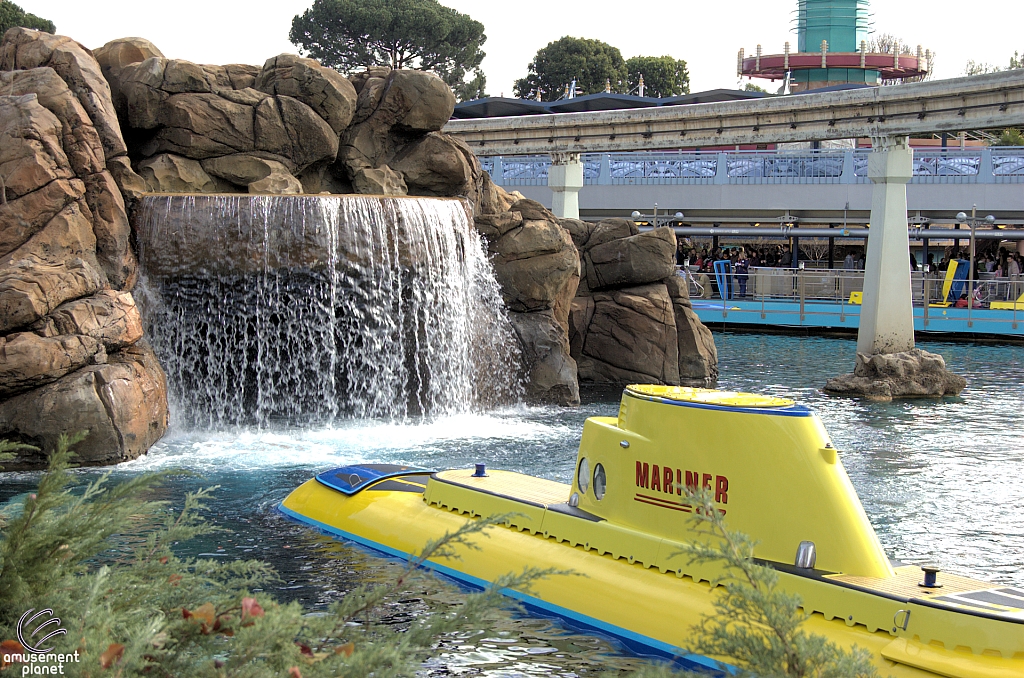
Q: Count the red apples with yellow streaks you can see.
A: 0